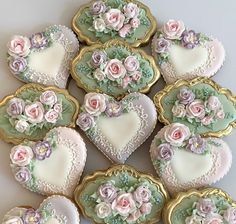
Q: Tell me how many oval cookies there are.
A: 6